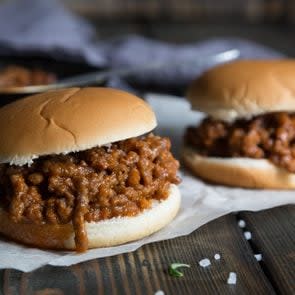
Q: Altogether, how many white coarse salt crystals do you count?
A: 7